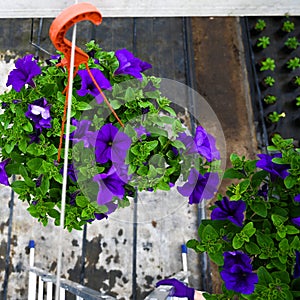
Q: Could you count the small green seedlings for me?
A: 11